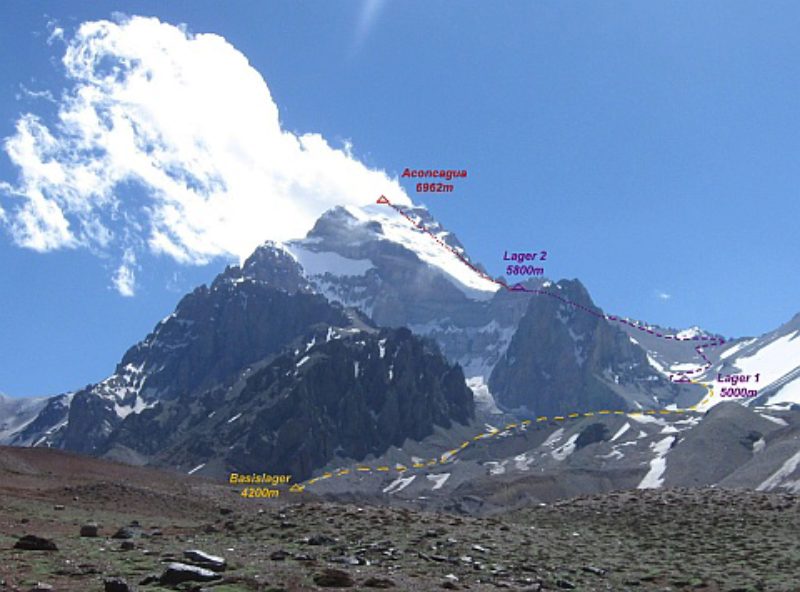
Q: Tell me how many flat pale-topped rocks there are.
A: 2